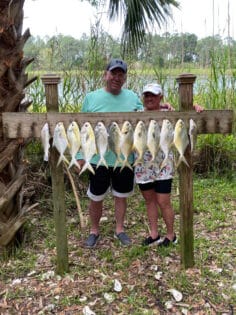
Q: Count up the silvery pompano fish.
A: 10